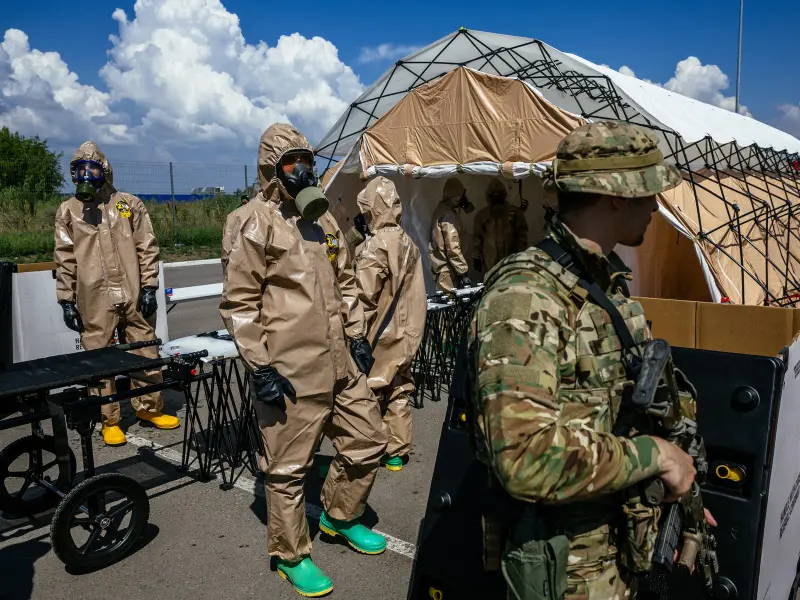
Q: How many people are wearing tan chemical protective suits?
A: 5